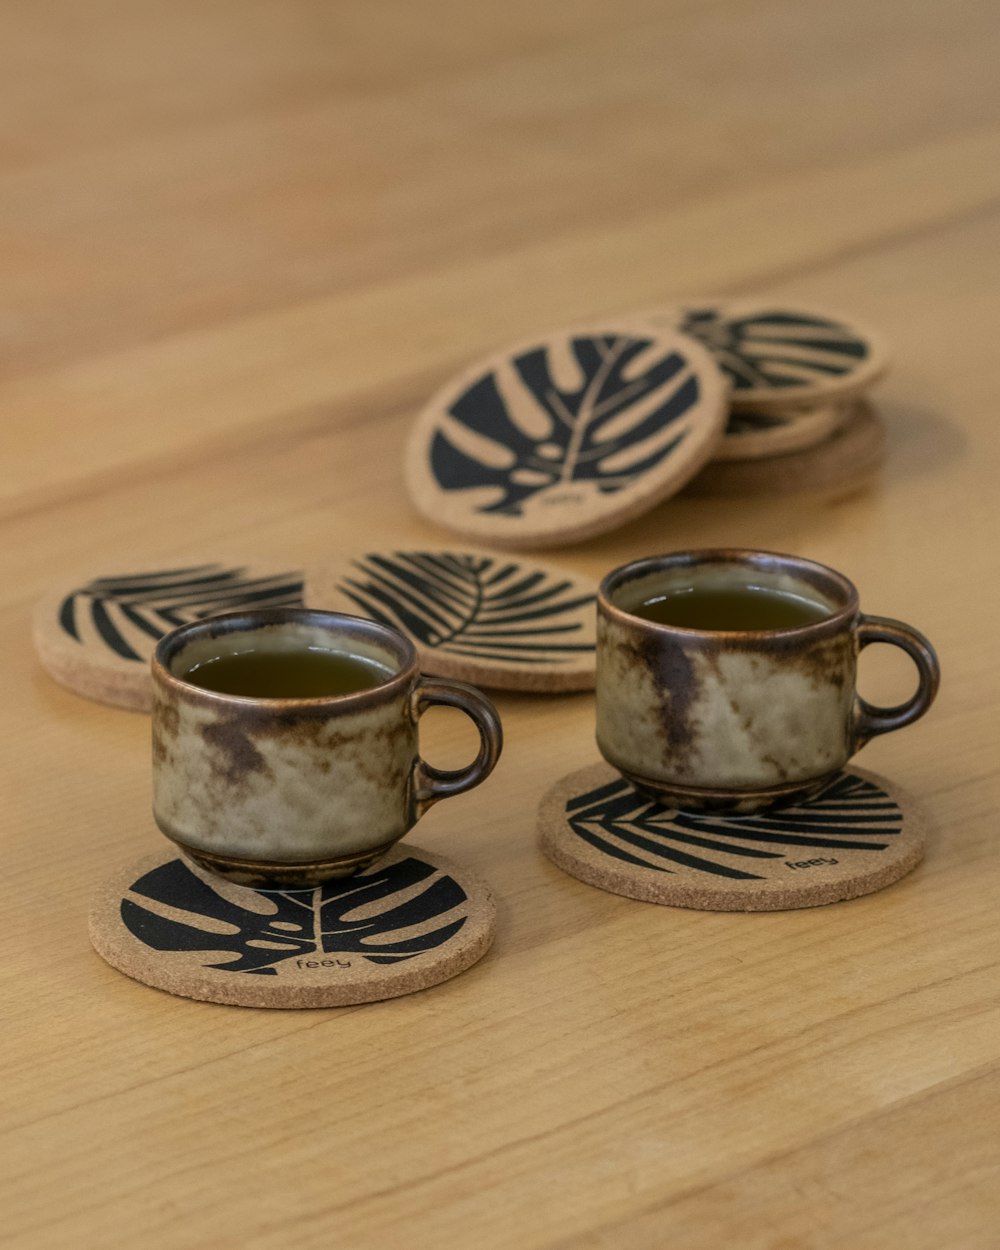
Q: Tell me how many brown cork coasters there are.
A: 8